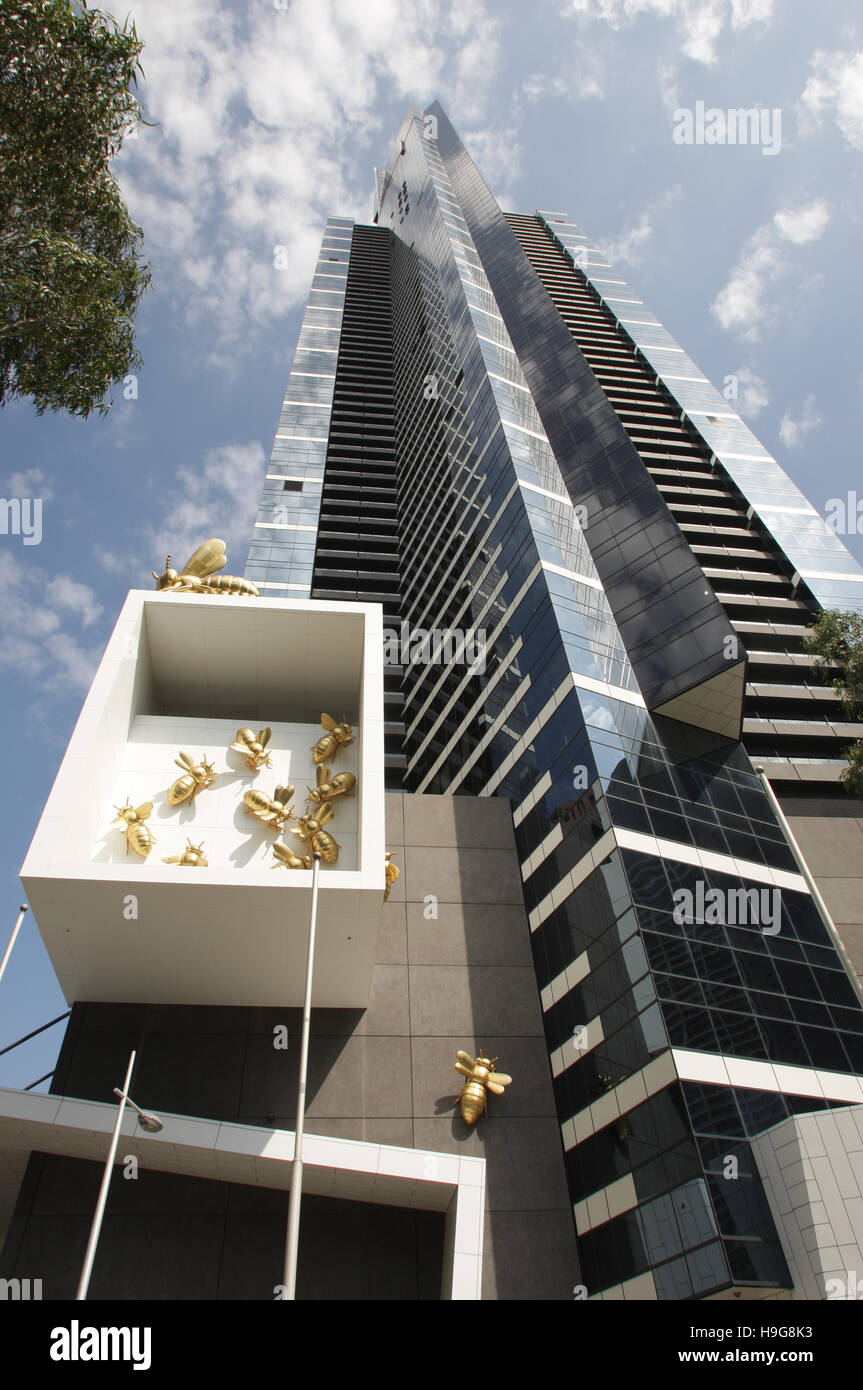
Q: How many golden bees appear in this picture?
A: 12